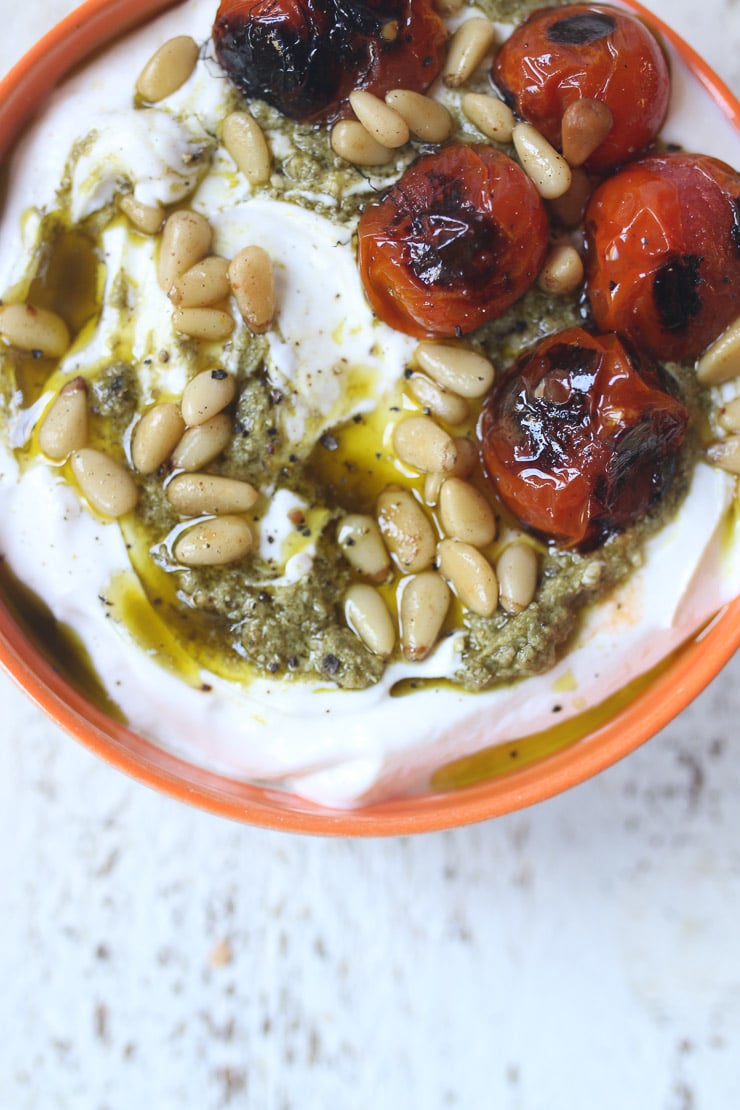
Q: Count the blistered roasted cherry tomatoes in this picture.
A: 5